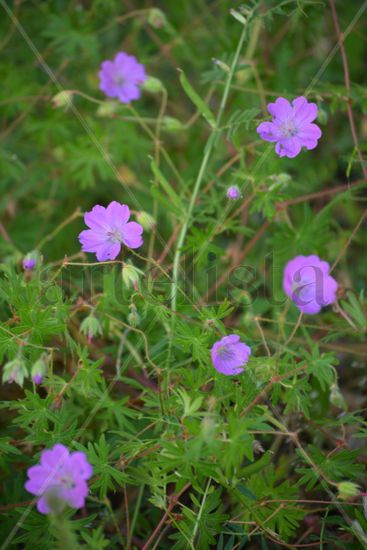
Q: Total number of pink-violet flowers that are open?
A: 6